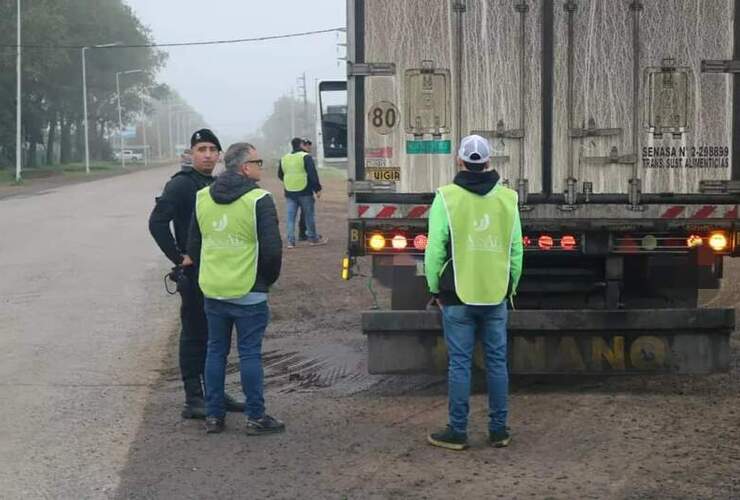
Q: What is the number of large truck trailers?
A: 1